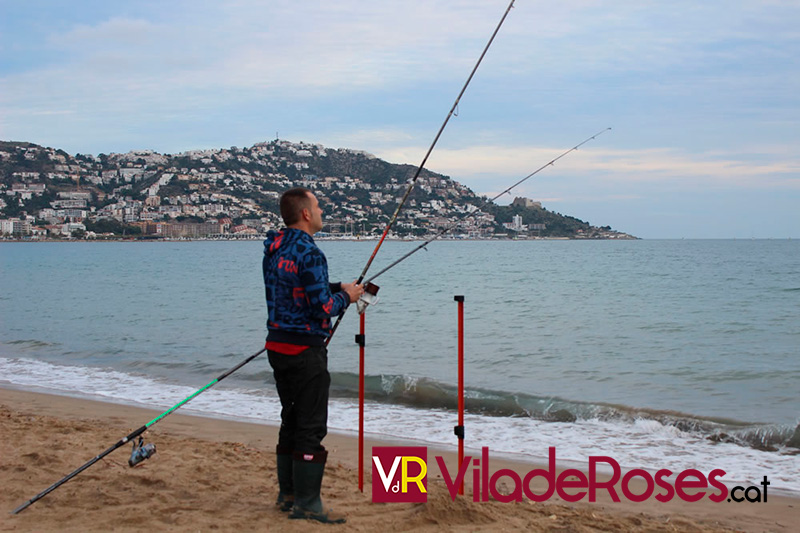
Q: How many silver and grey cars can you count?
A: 0